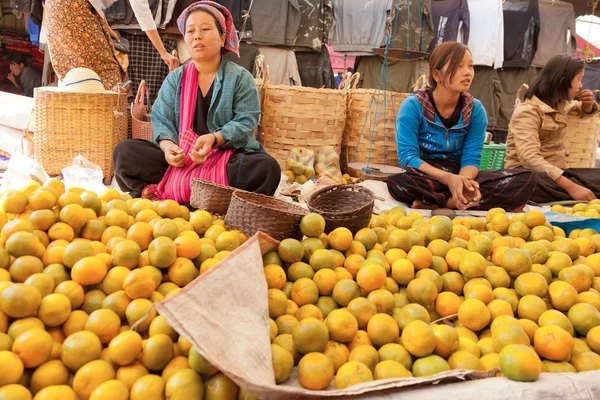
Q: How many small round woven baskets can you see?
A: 3